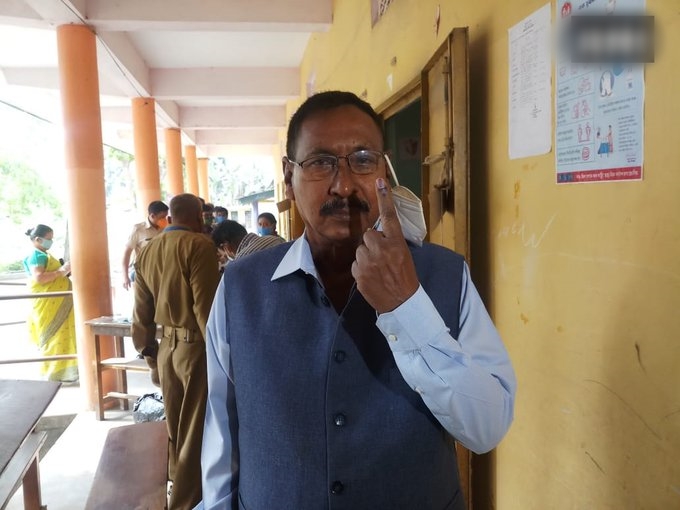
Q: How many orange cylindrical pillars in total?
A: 5